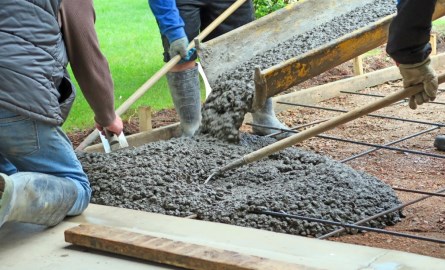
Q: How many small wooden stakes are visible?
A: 3